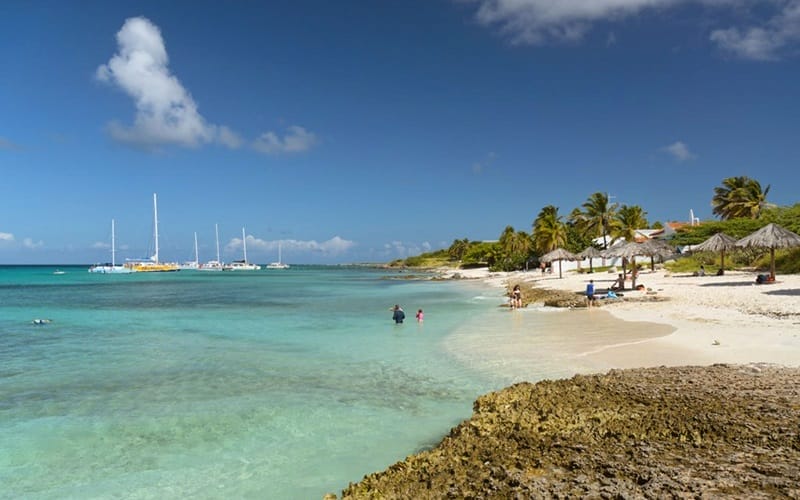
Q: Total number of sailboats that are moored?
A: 6